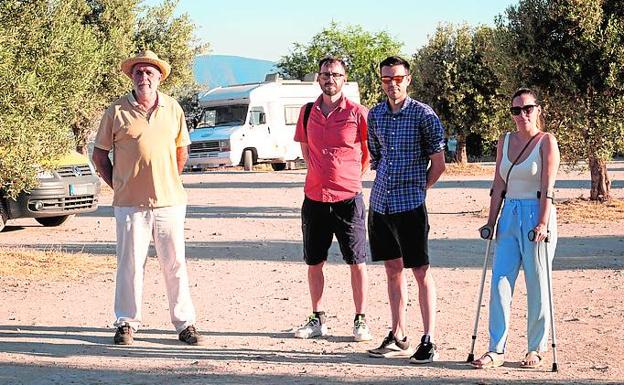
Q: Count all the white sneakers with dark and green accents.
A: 2